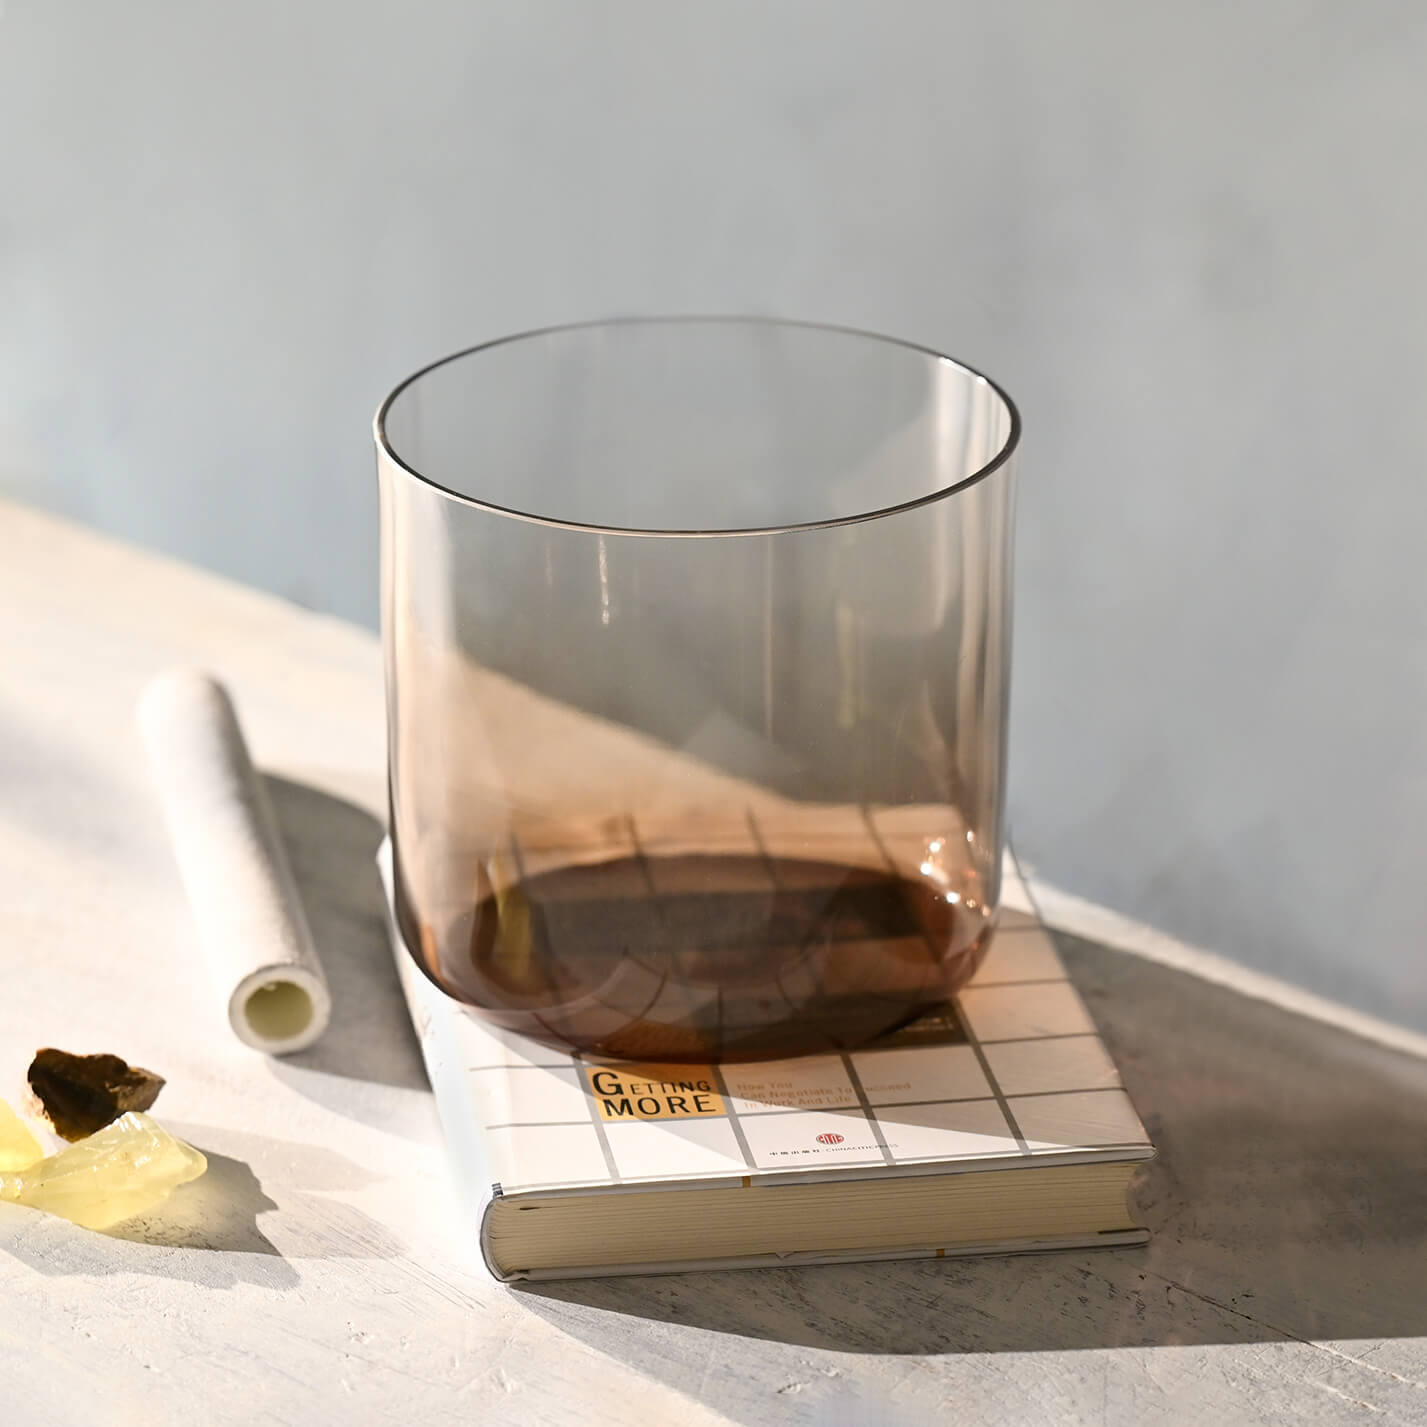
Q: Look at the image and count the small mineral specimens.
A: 3